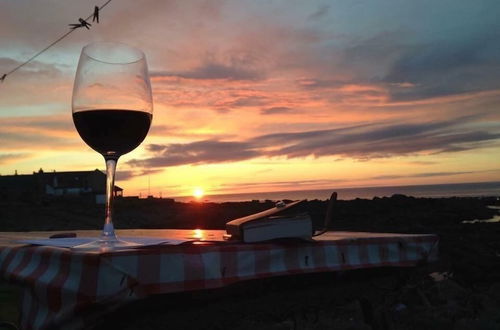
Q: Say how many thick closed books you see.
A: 1